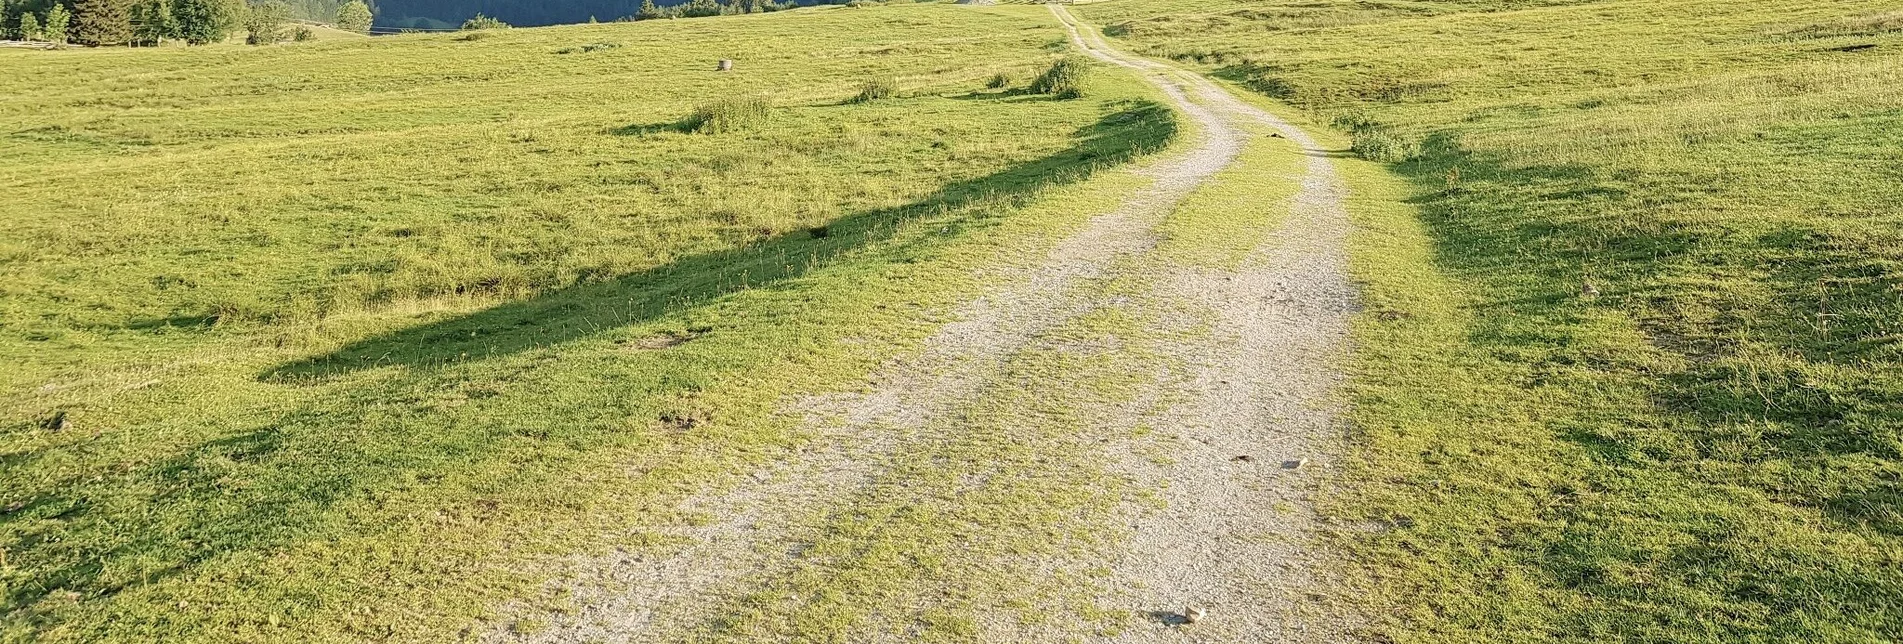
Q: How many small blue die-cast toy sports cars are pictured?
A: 0